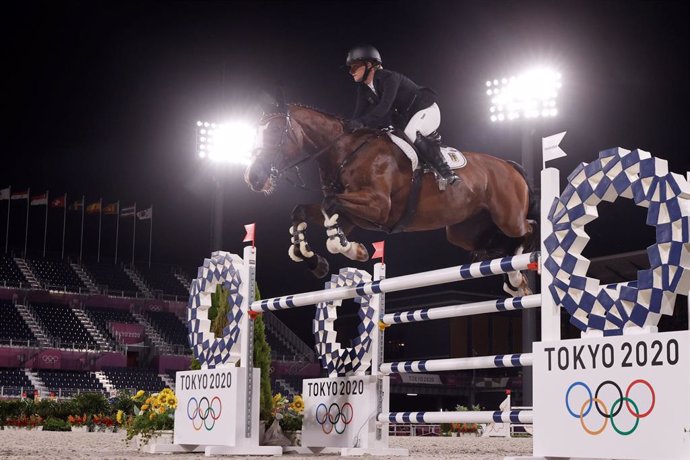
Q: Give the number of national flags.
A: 9